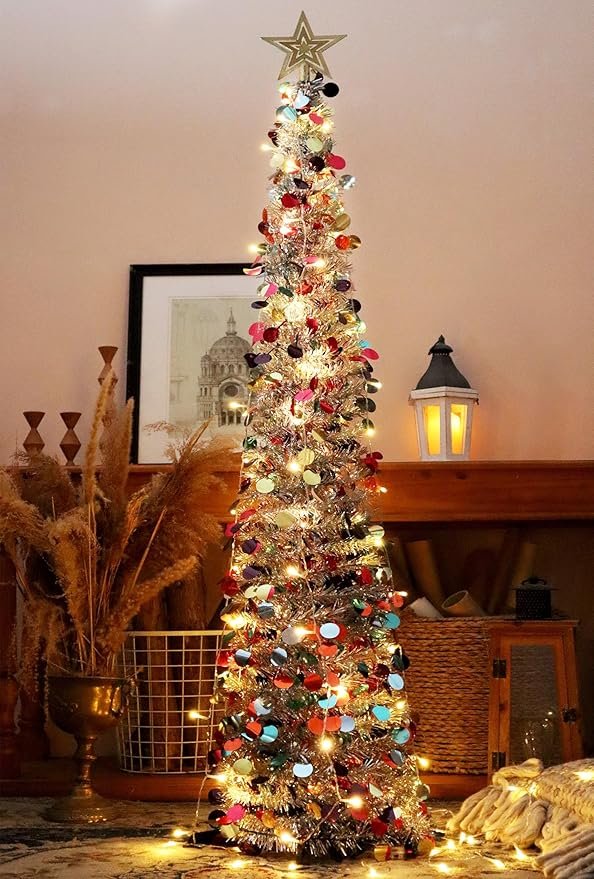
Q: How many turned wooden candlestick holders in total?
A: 3